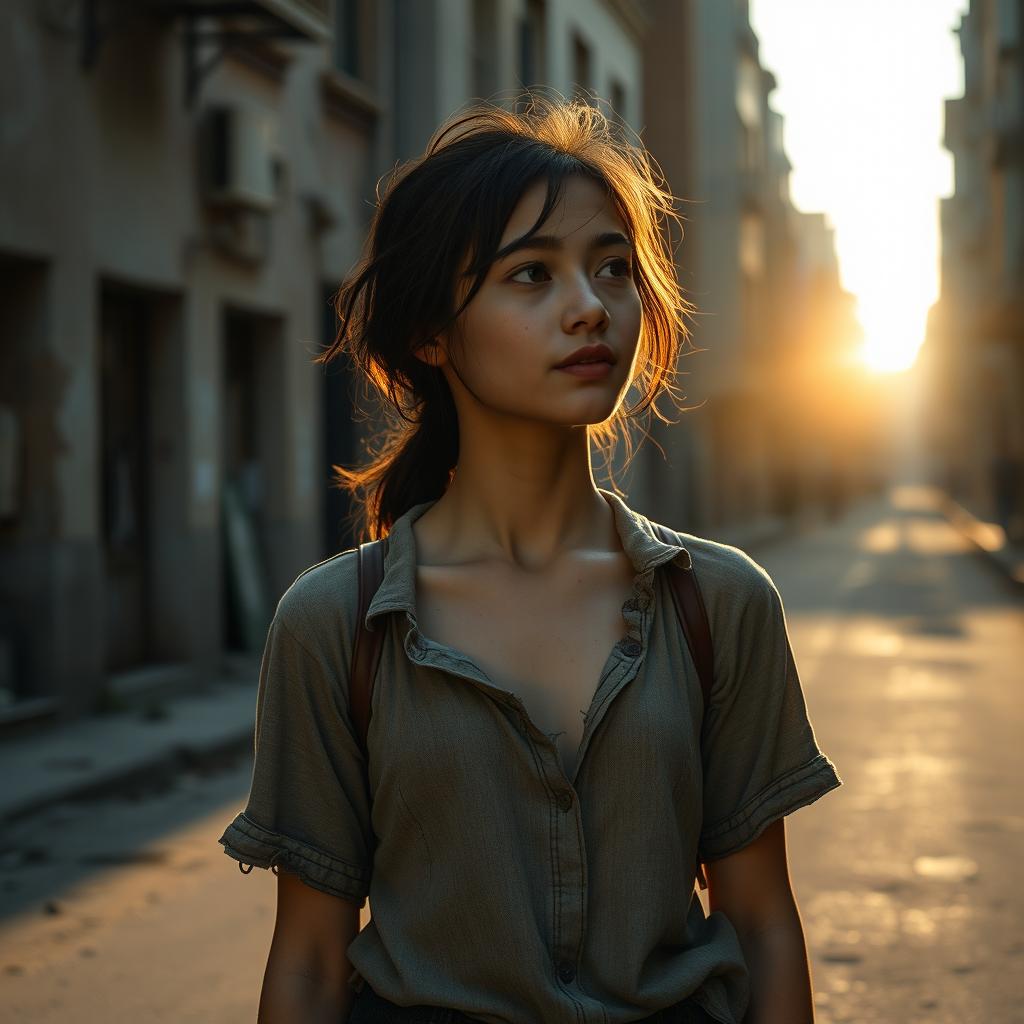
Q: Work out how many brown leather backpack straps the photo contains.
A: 2